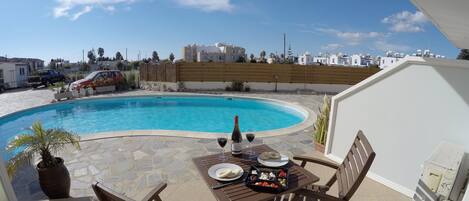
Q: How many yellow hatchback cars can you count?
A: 0